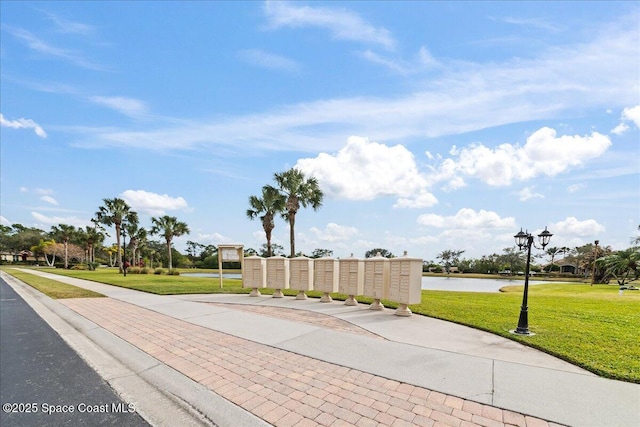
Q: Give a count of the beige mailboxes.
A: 7